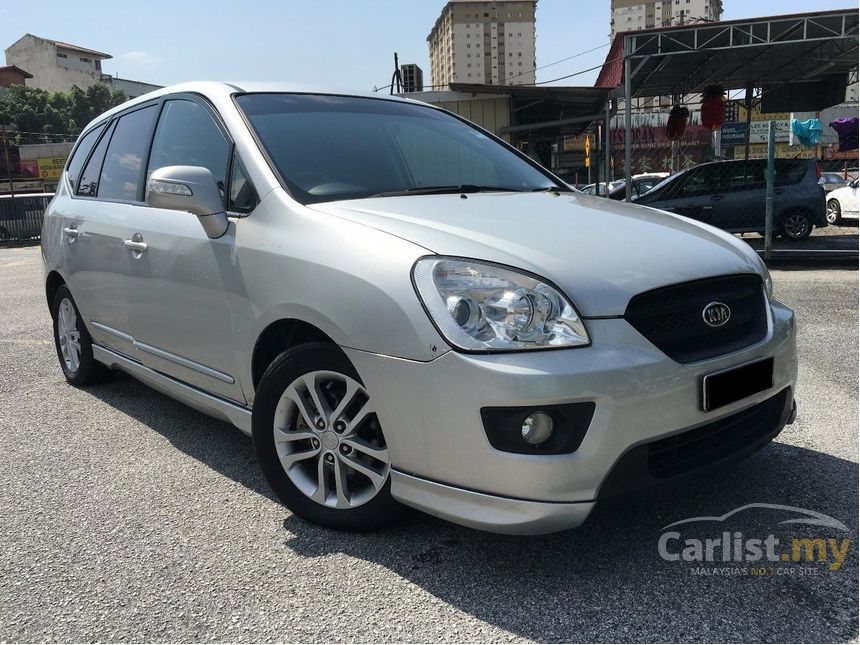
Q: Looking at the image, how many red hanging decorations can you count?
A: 2